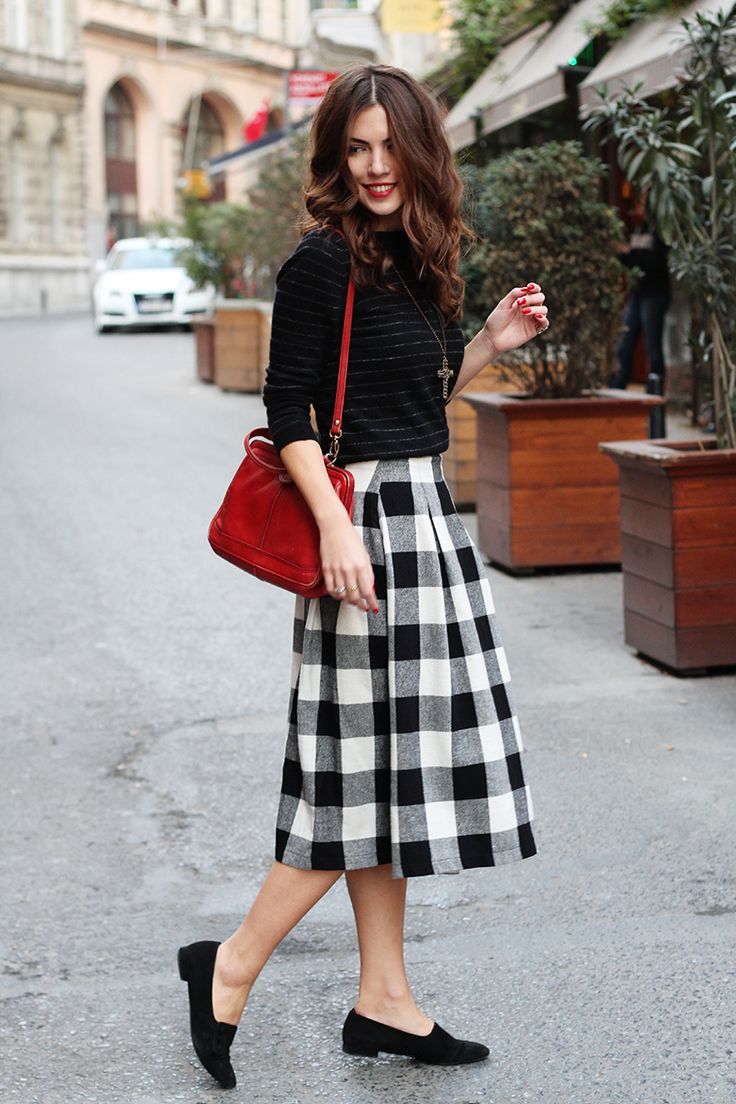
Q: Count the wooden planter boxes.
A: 5